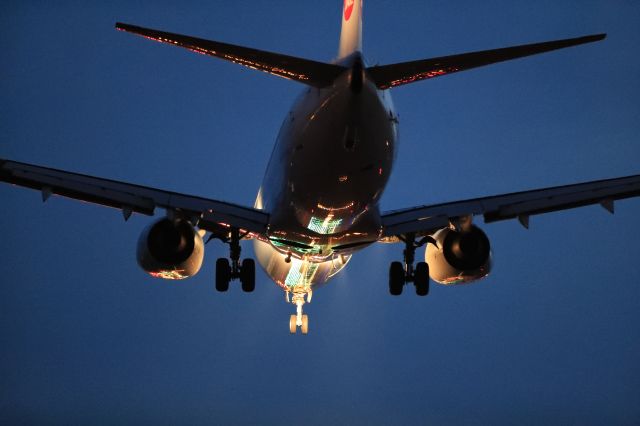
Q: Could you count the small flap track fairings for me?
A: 4